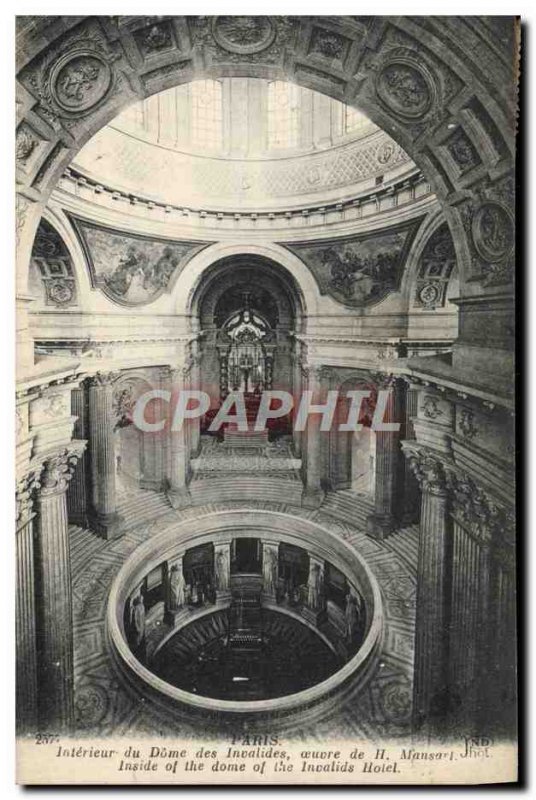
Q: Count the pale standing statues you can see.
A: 6